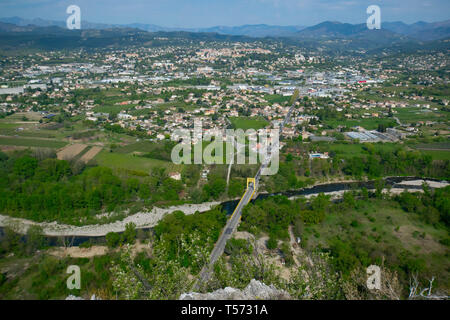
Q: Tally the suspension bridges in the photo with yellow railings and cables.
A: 1